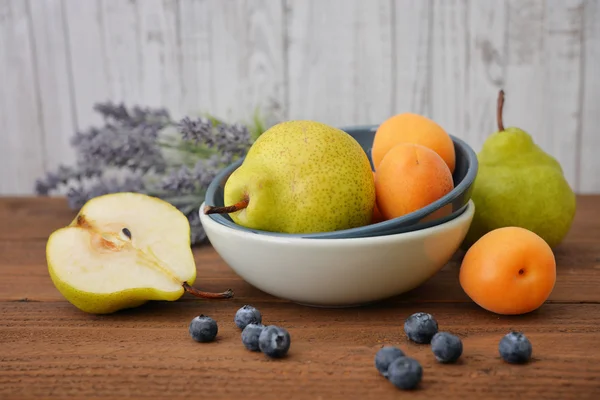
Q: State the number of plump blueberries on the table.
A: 9